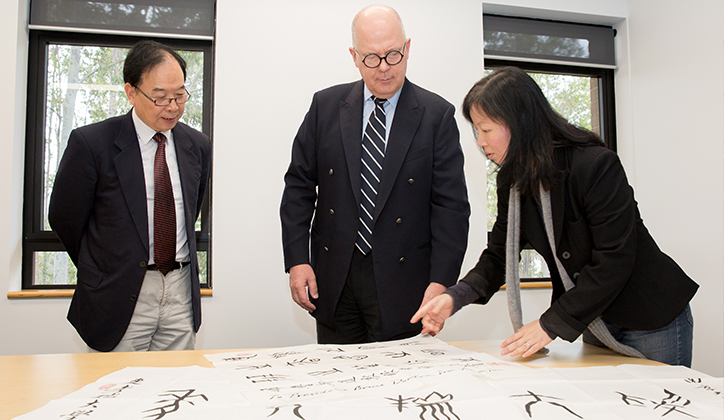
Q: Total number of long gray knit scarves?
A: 1